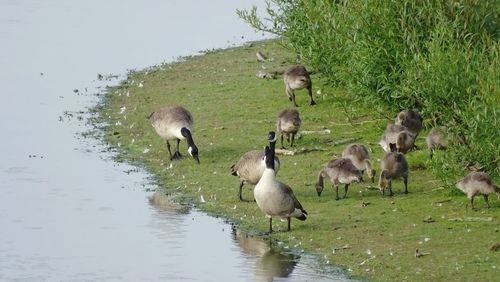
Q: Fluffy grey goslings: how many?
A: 9